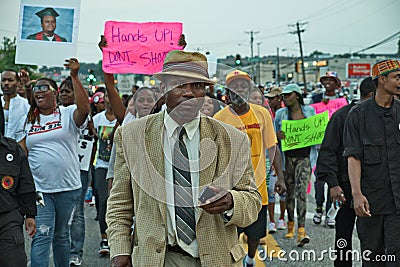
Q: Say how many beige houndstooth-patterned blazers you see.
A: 1